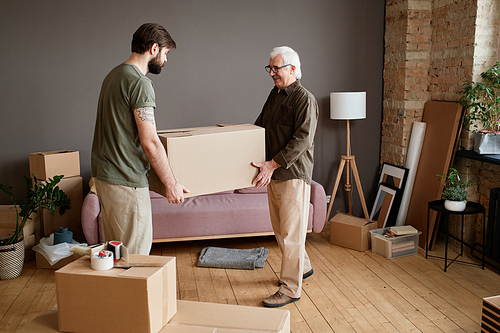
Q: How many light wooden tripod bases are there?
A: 1